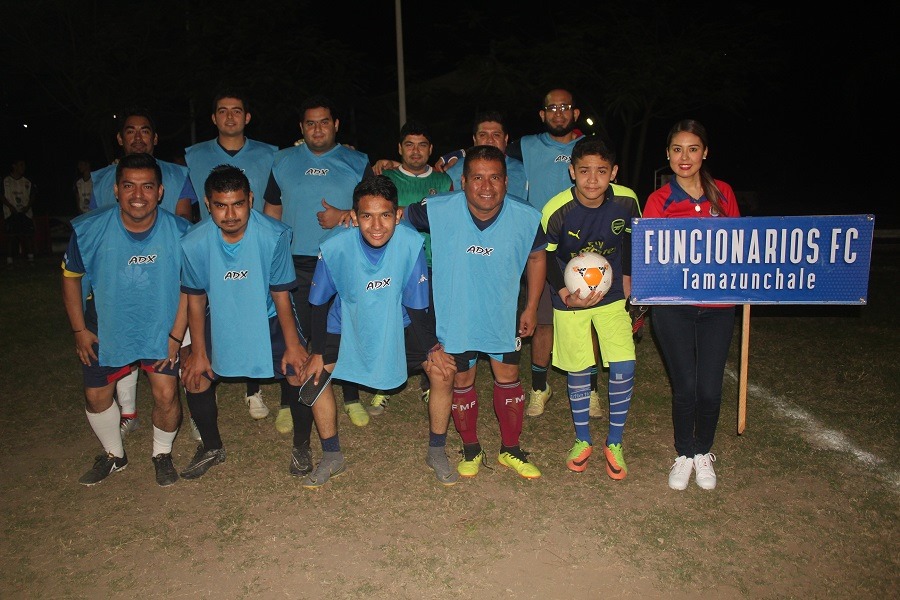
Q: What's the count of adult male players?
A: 10